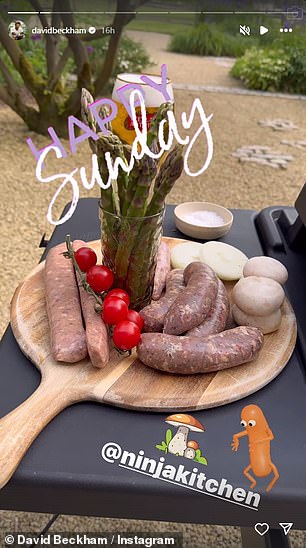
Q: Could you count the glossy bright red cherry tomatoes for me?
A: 6